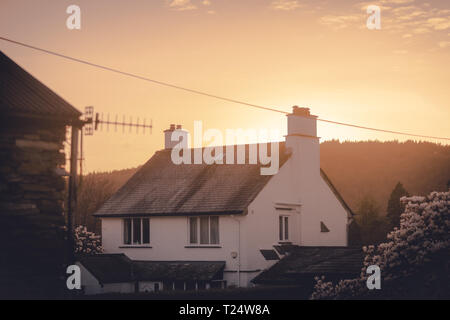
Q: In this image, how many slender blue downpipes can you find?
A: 0